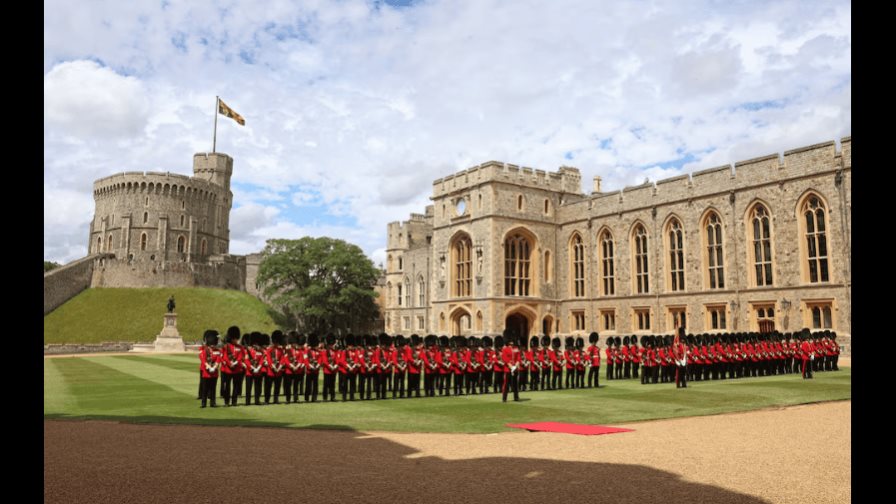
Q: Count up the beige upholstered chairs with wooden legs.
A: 0